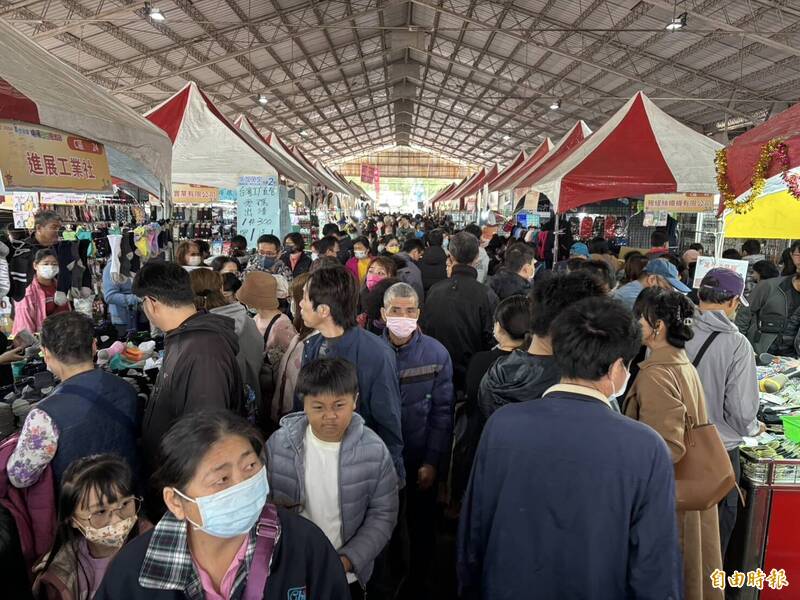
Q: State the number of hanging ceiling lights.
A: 6